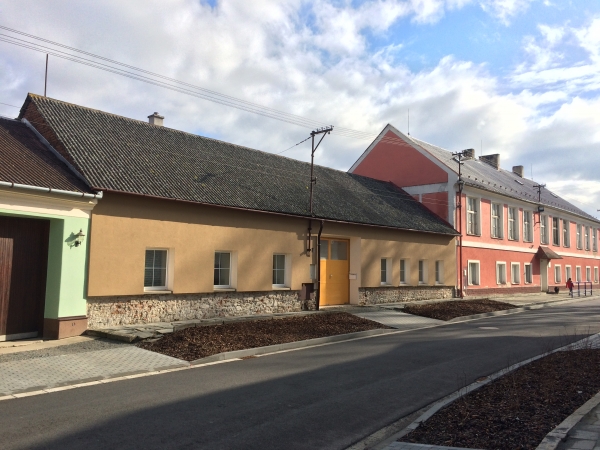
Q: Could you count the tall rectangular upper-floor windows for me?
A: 10